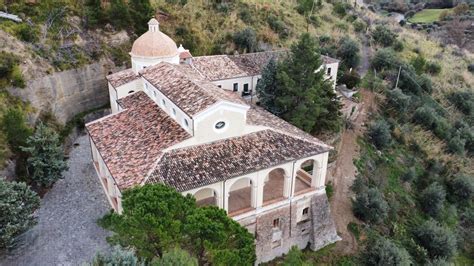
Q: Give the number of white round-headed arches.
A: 4